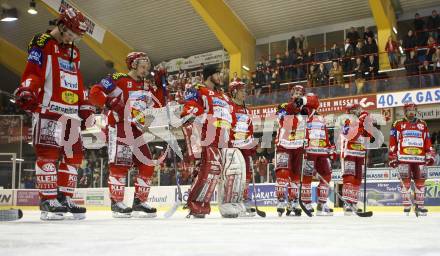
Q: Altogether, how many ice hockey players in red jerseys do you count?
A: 8